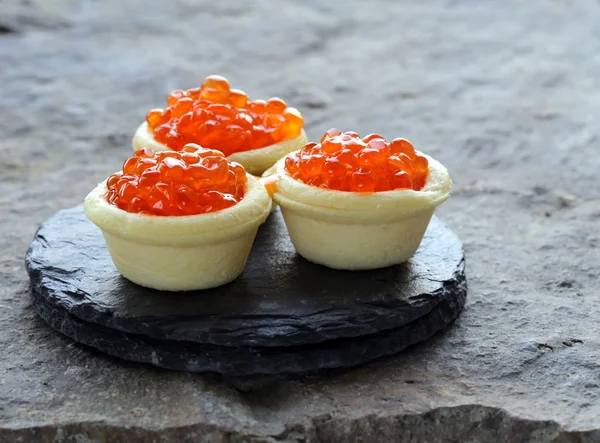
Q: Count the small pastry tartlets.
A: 3